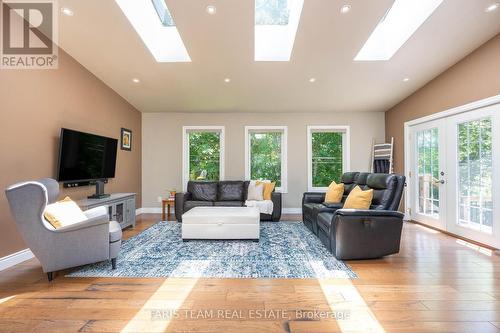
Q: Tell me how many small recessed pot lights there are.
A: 8